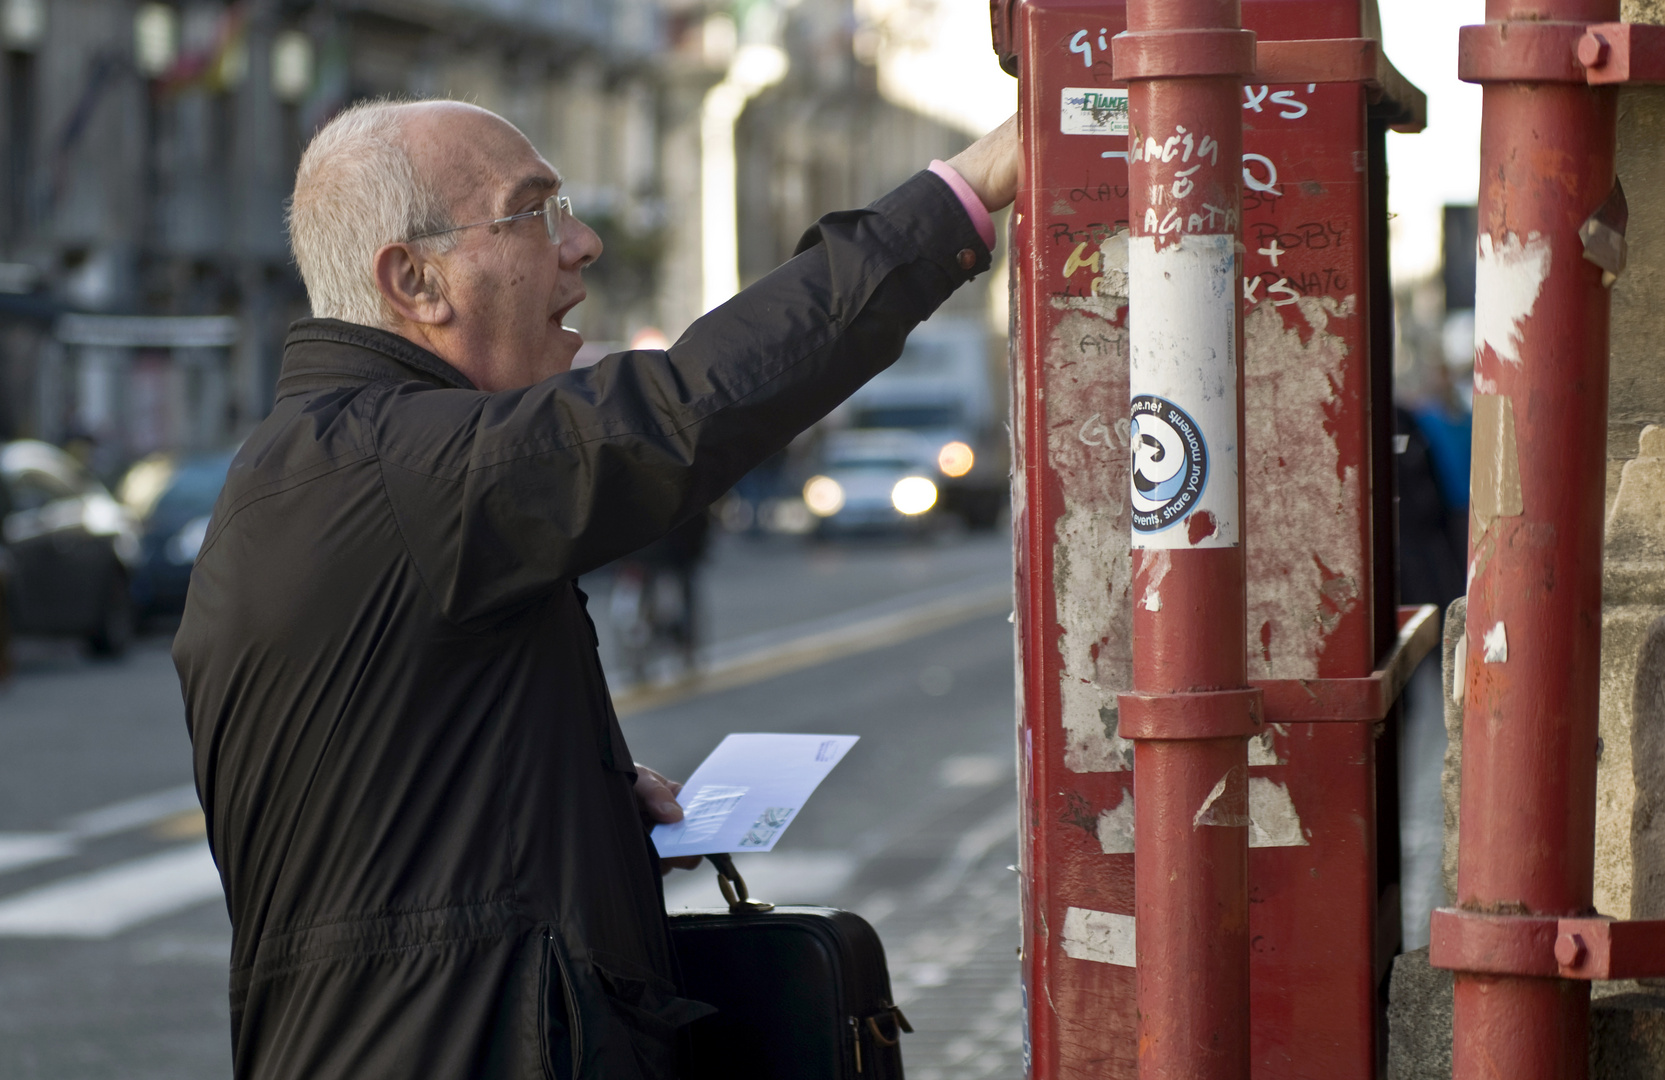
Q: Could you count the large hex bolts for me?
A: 2